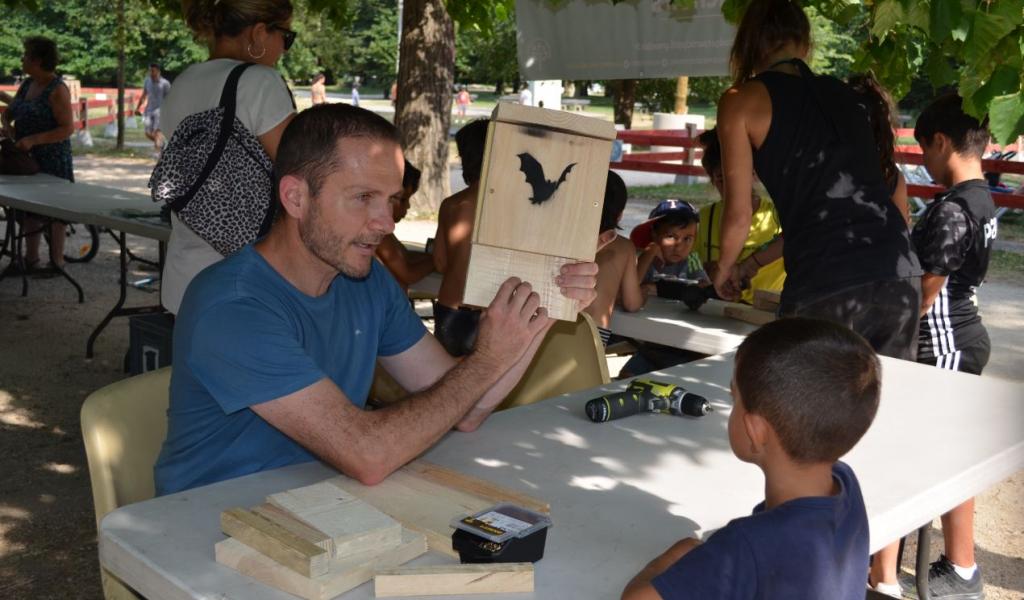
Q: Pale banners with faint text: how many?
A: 1